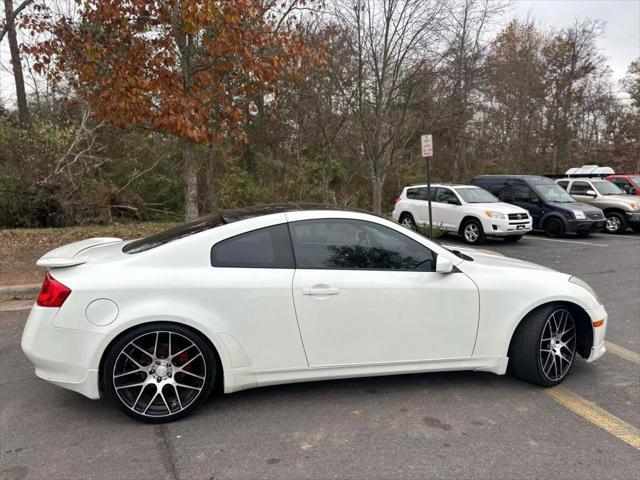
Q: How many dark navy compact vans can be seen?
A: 1